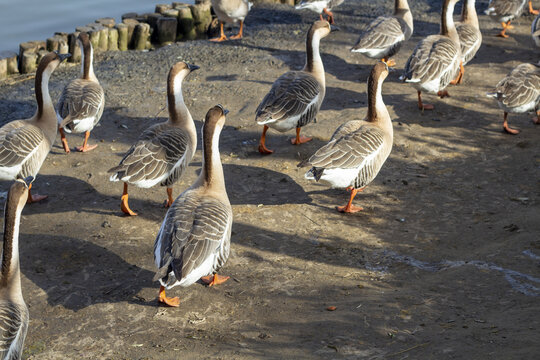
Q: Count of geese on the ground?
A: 15